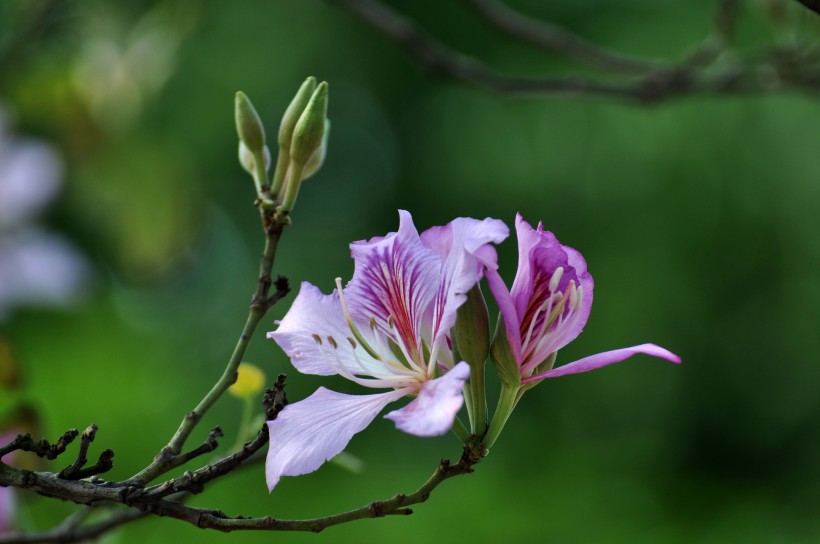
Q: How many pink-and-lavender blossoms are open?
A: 2